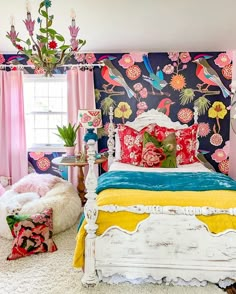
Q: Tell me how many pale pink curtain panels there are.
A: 2